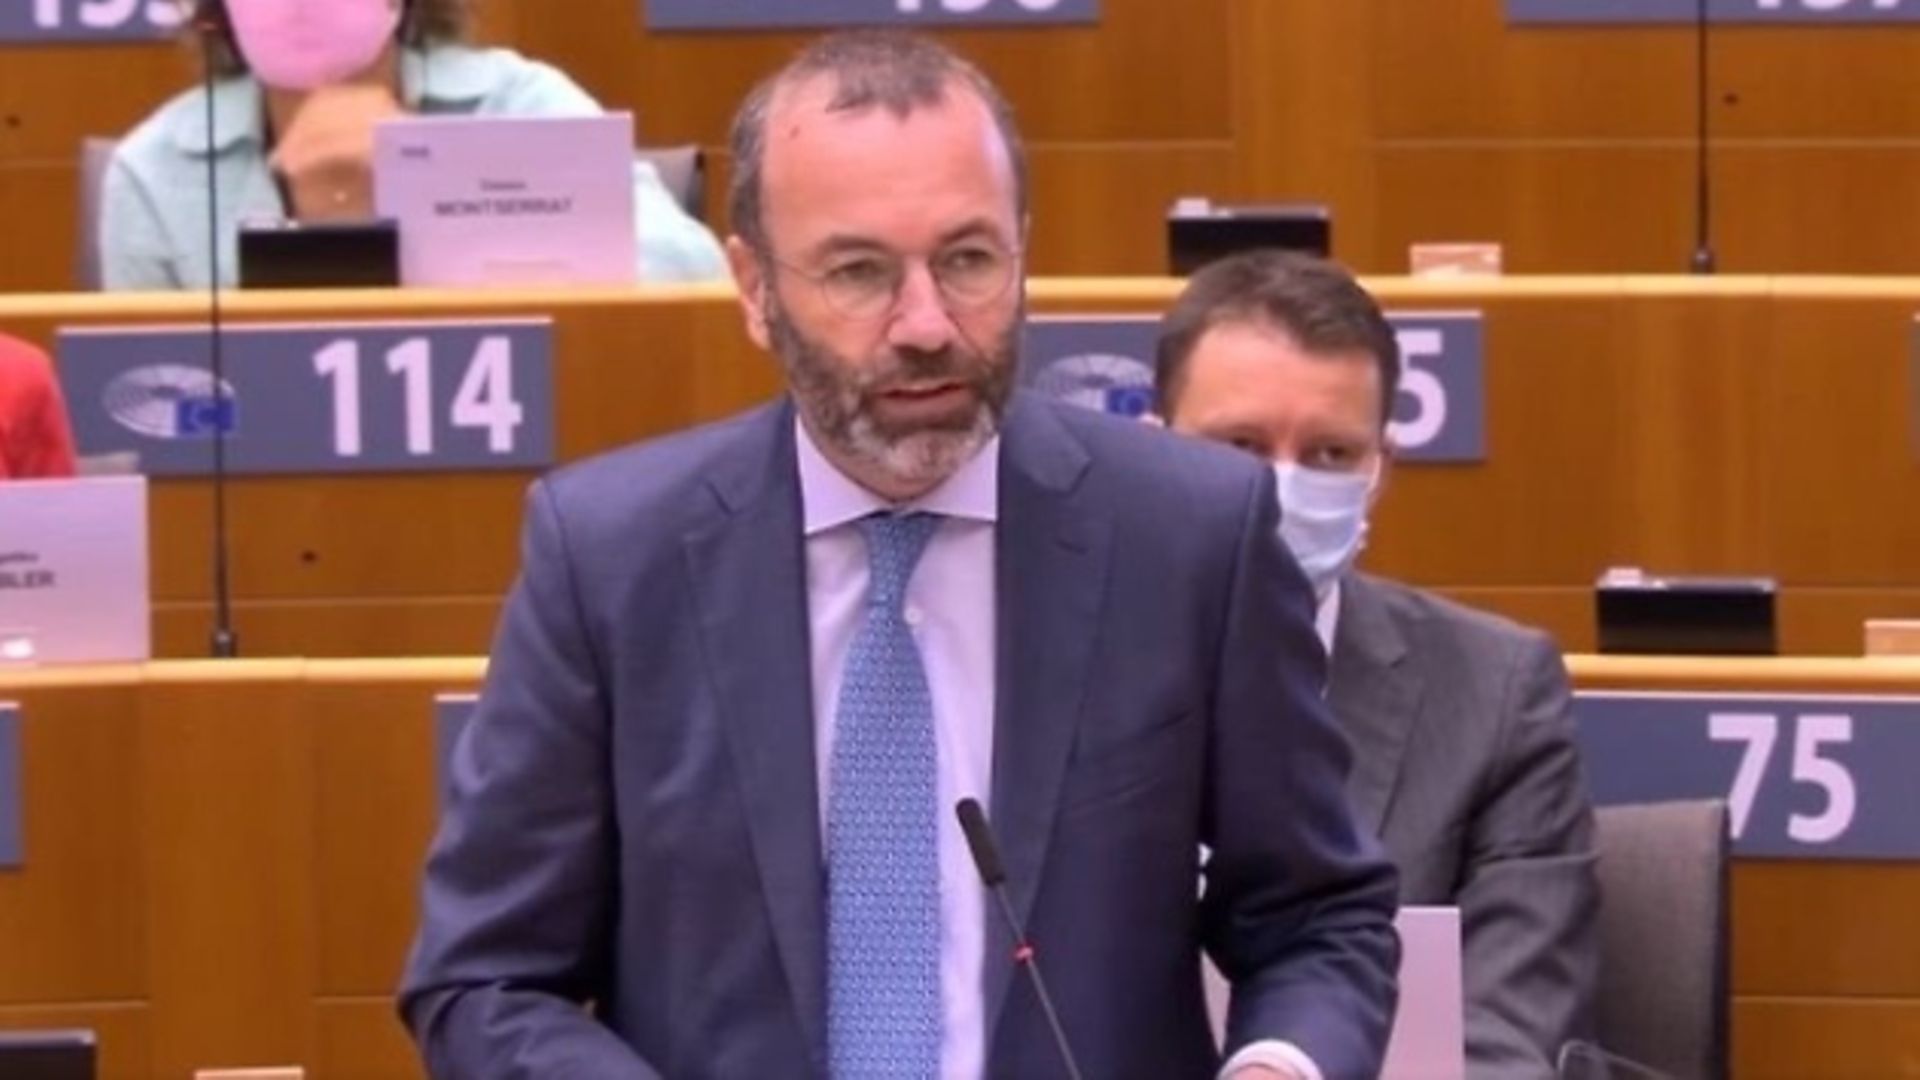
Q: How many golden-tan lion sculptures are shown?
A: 0